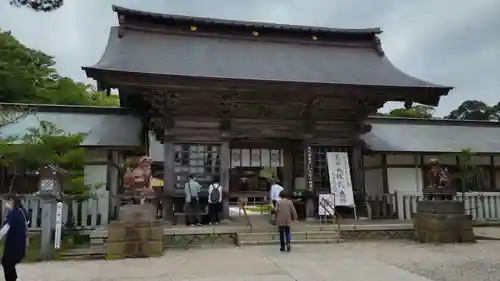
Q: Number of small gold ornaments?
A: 3